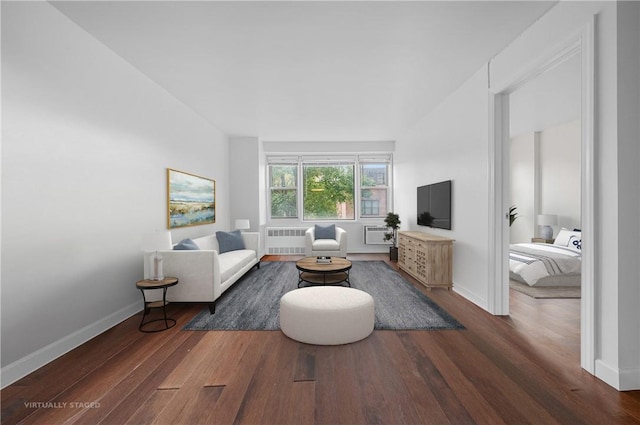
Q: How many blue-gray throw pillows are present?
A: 3